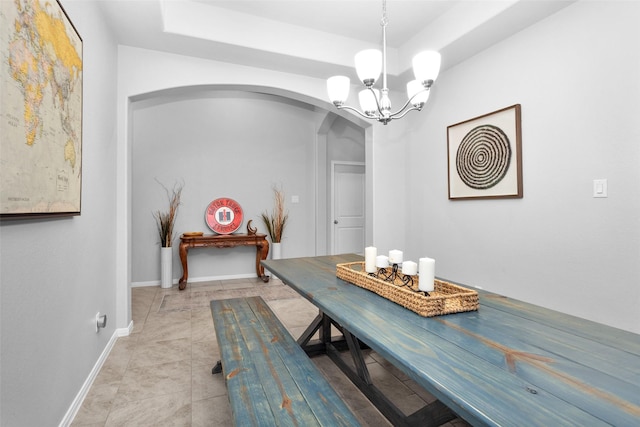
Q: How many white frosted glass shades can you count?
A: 5